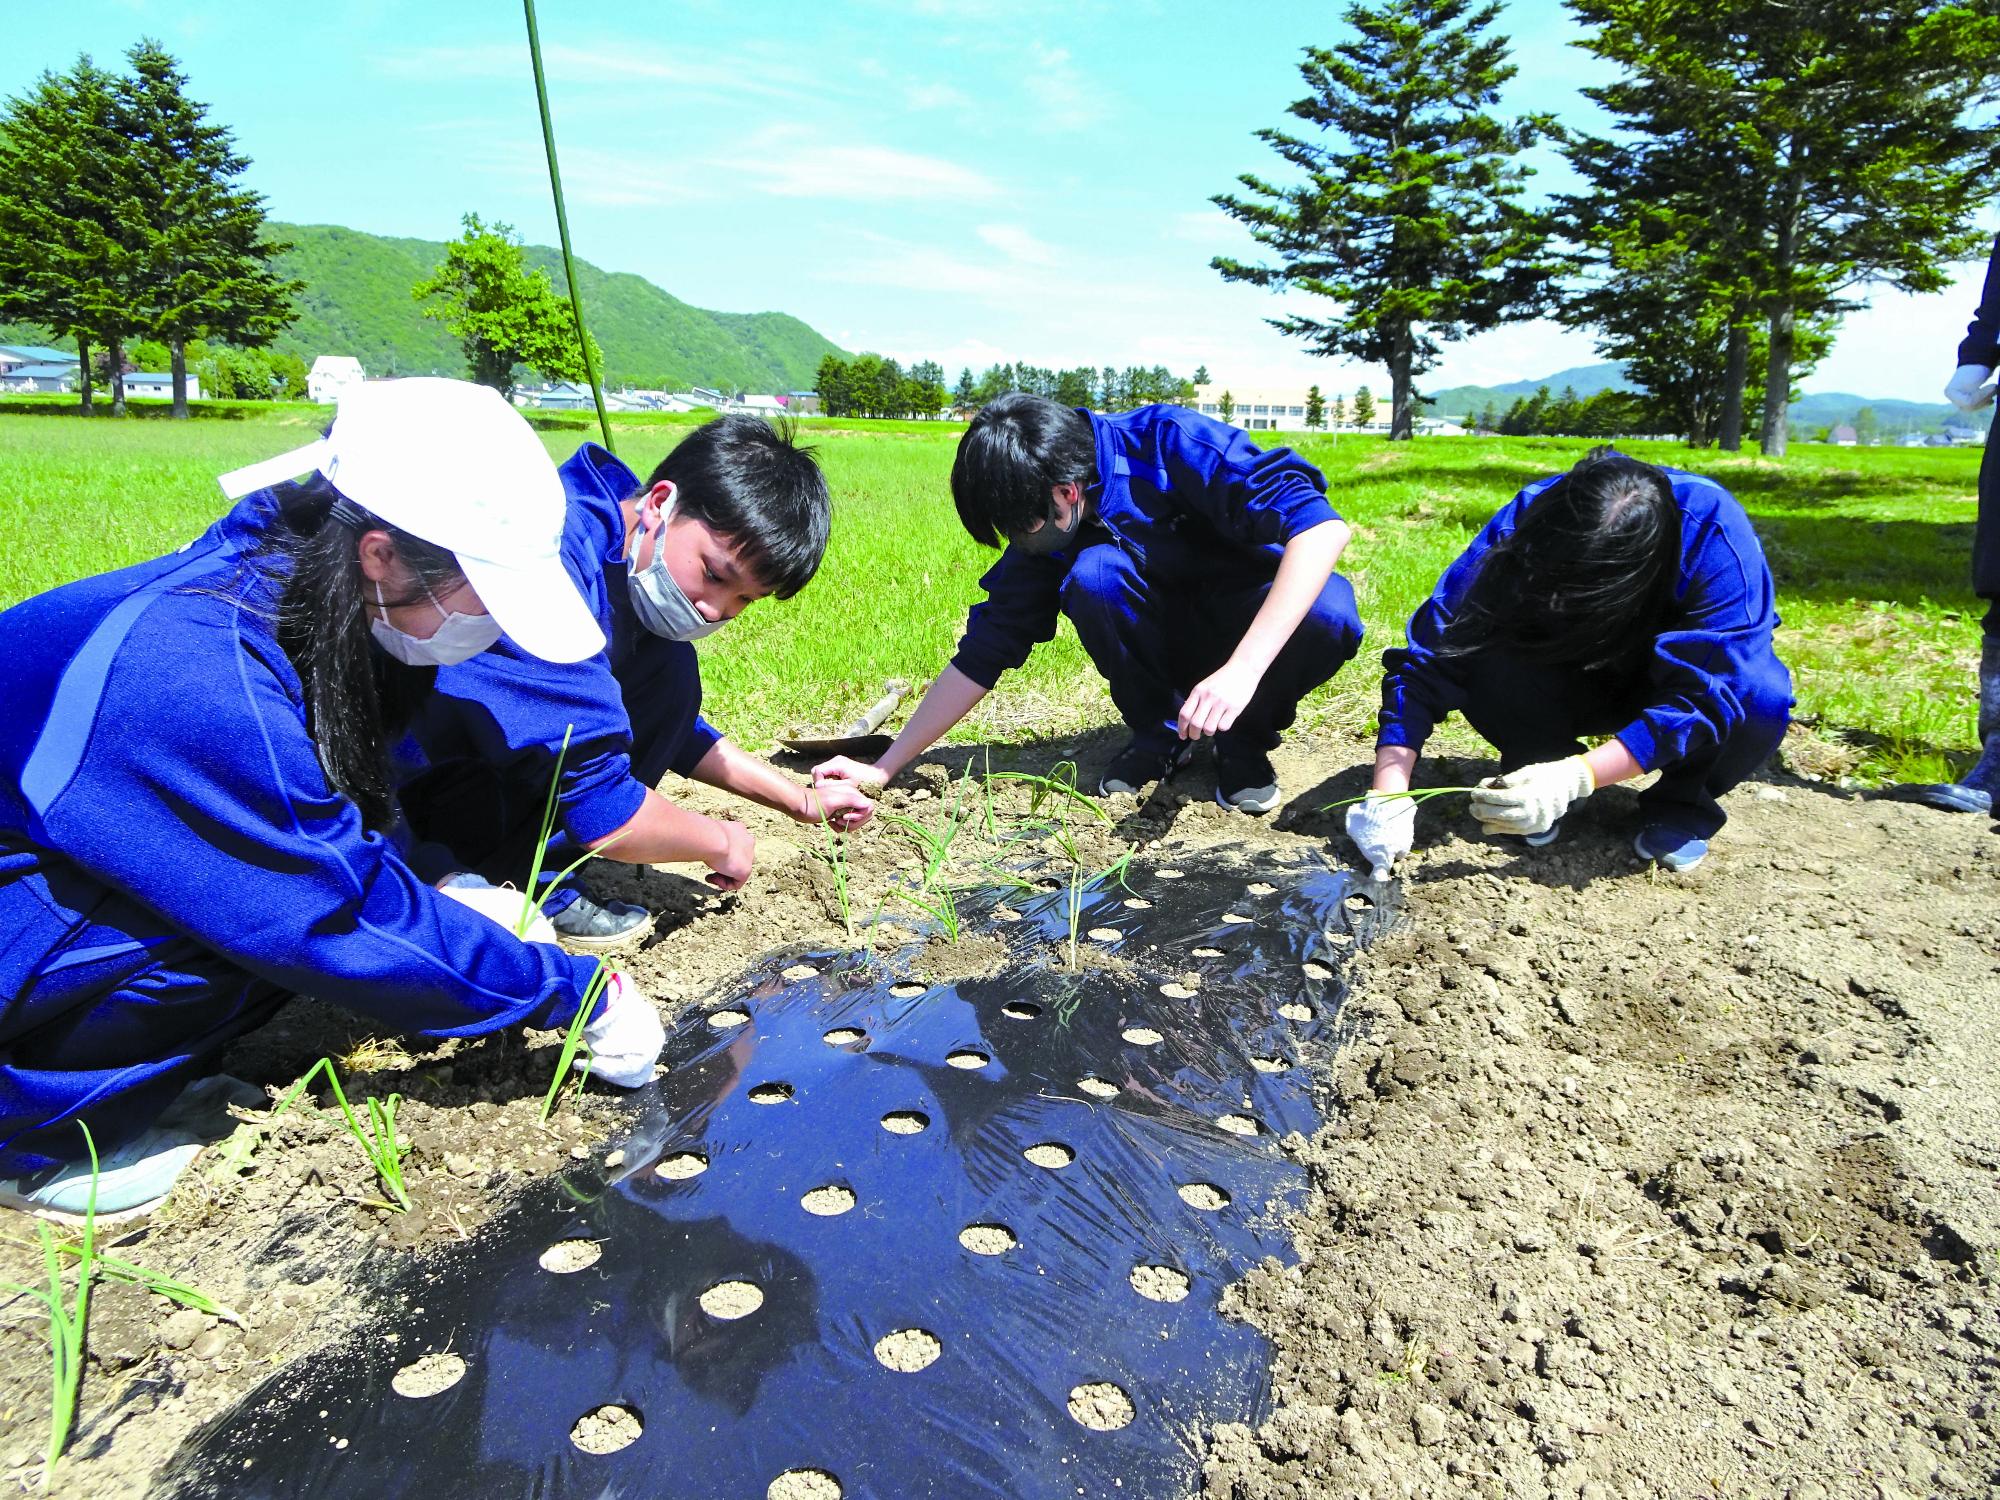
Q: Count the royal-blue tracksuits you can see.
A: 4